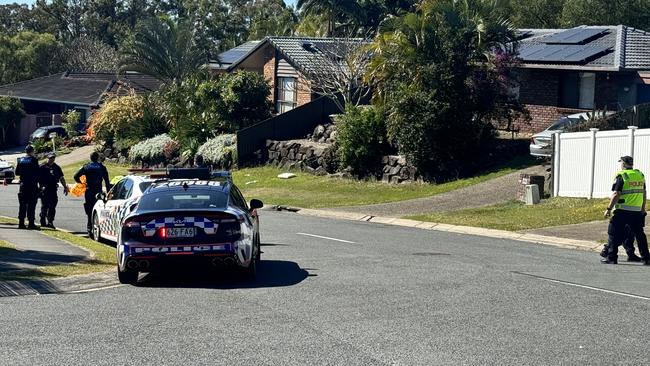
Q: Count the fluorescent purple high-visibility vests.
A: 0